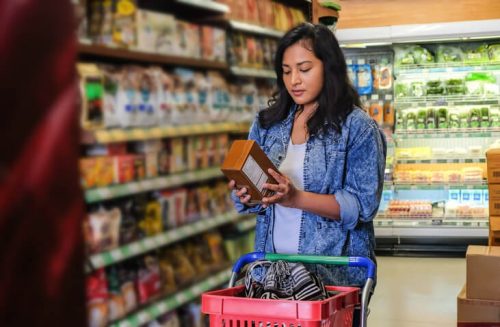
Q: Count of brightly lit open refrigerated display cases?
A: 1